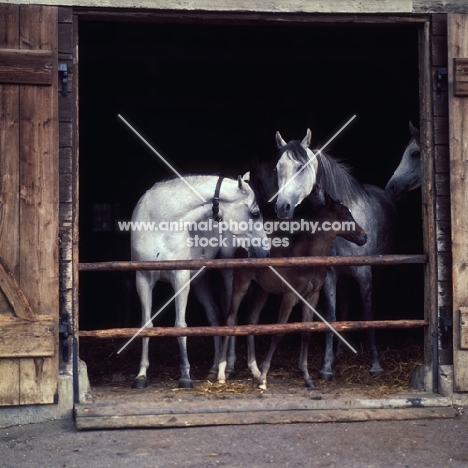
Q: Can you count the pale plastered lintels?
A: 1